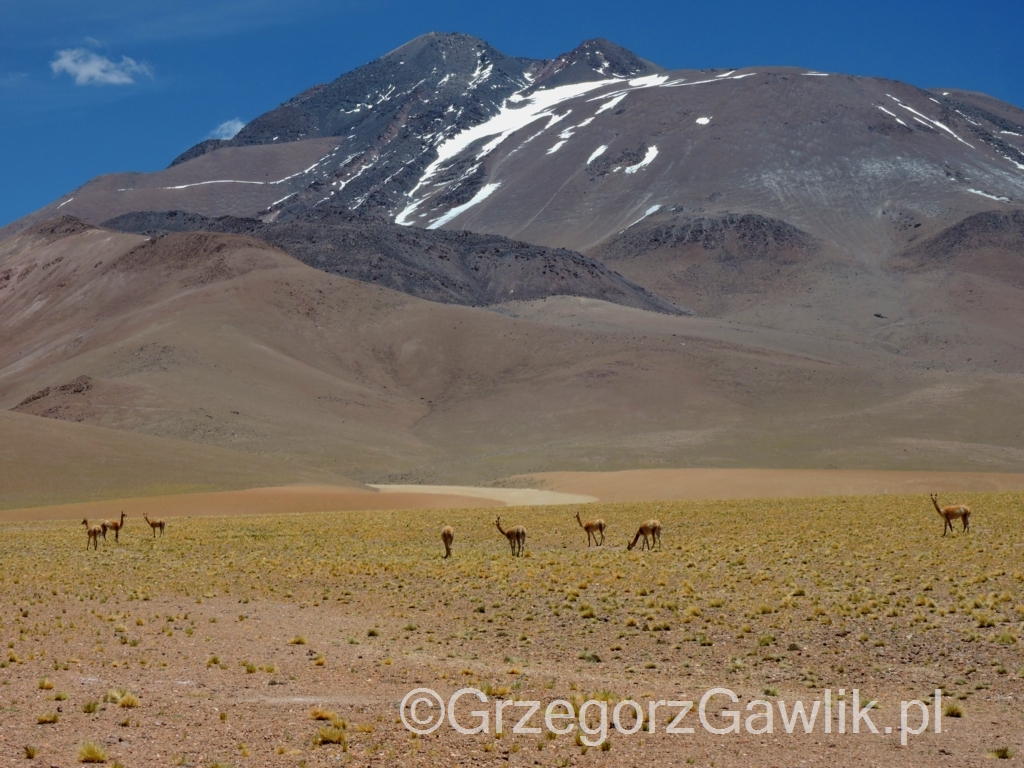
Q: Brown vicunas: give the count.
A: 8